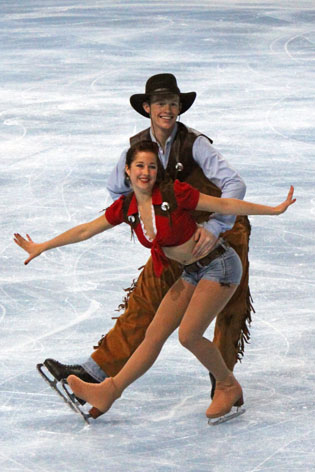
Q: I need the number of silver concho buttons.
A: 3